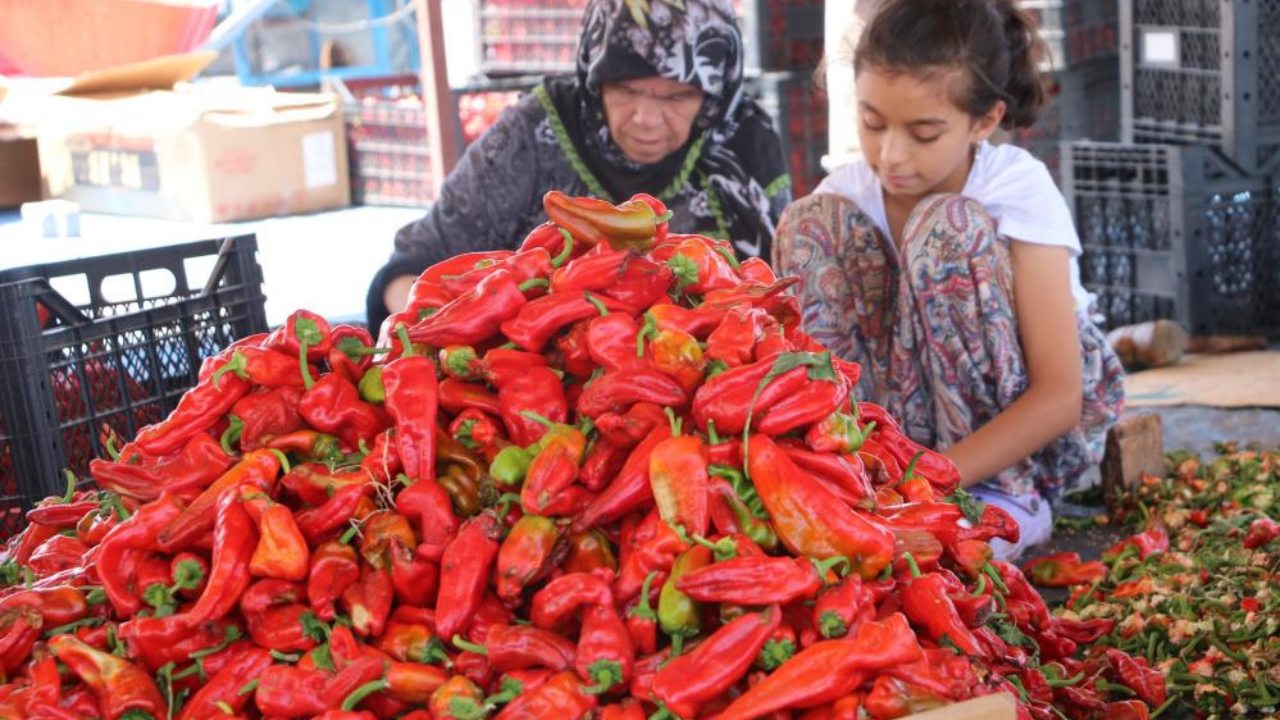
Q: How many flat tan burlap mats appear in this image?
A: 1